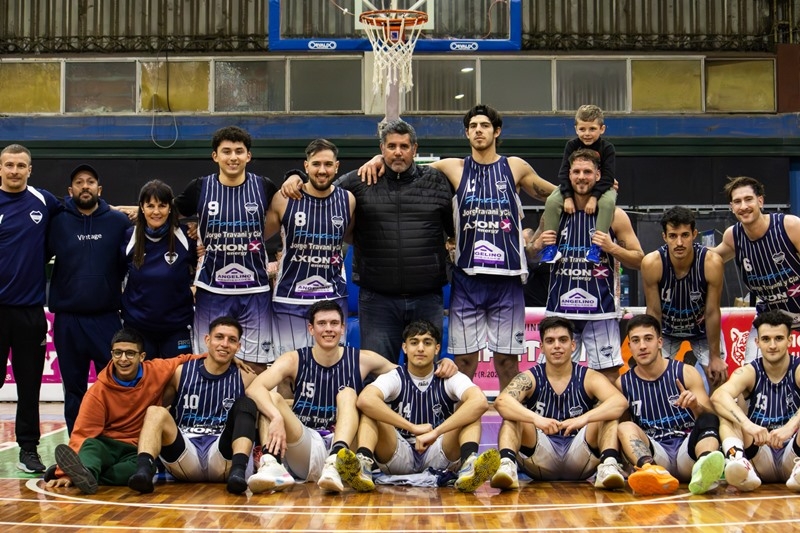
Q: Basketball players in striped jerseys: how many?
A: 12